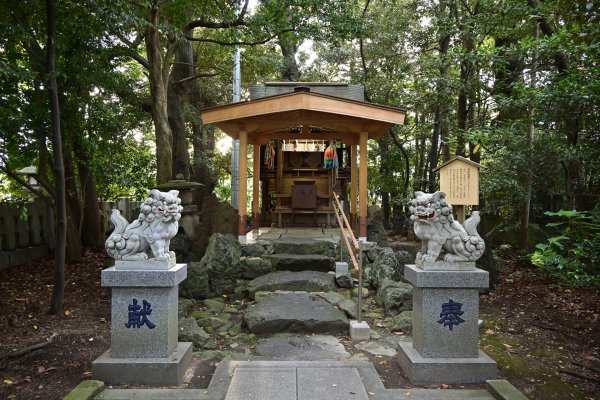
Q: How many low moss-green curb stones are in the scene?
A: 2